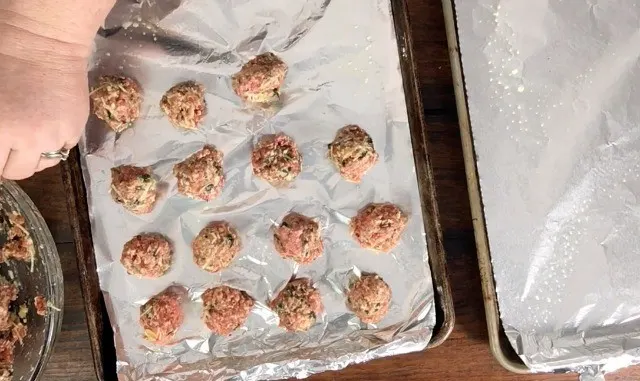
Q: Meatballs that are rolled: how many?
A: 15